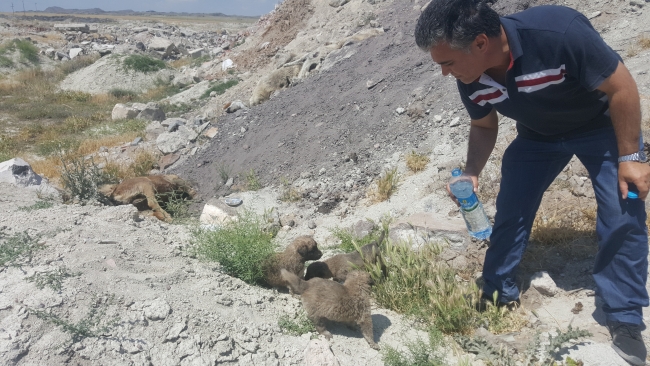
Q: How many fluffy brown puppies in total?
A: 3